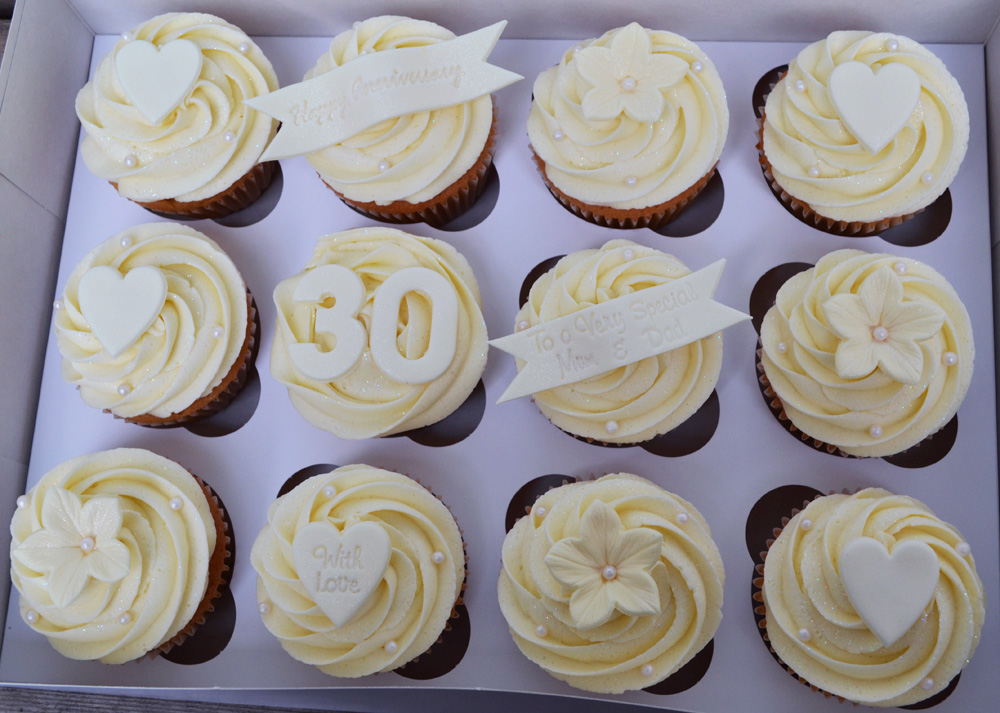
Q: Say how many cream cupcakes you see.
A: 12